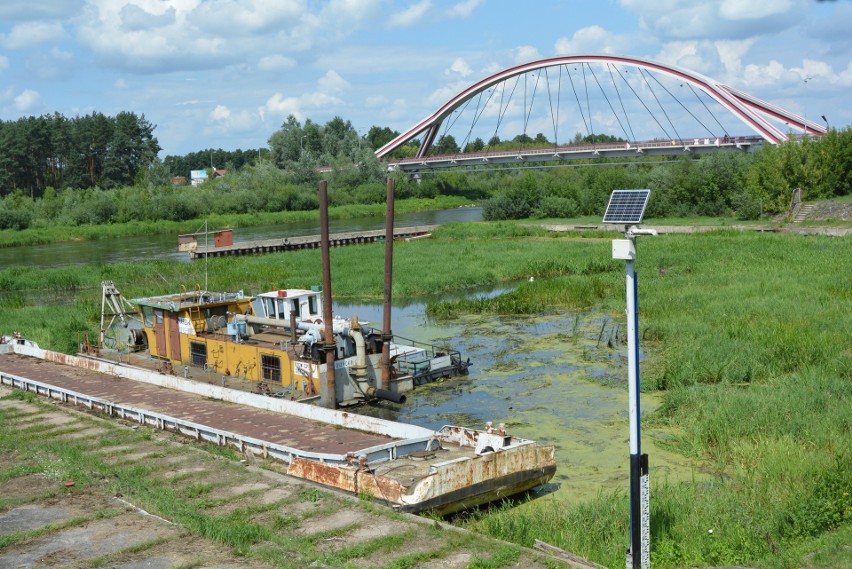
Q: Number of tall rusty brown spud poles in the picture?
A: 2